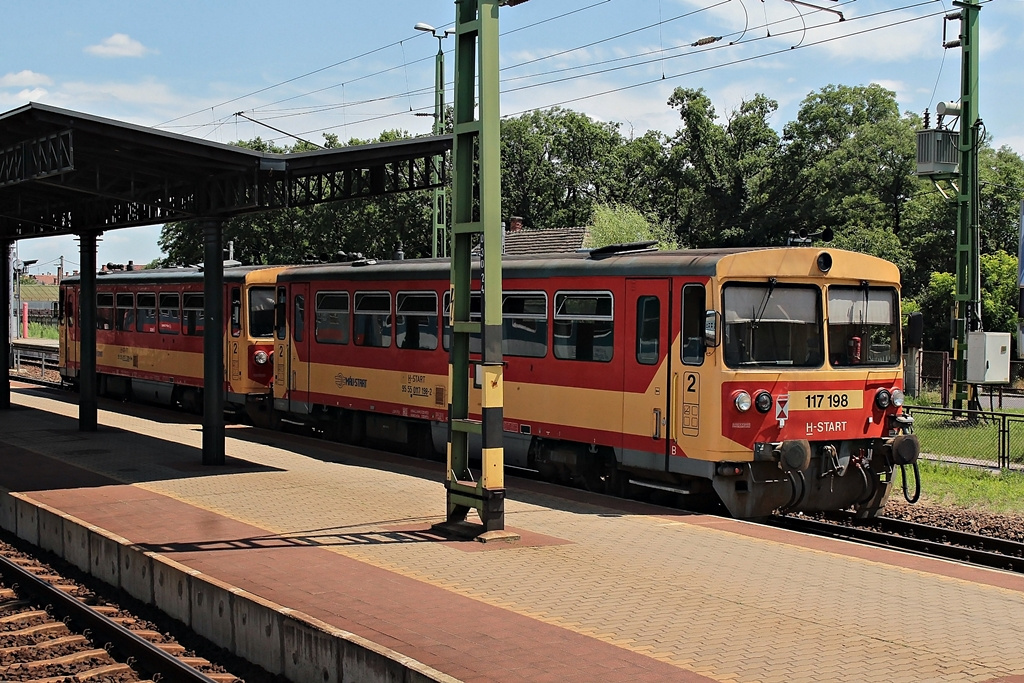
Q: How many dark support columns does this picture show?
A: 3